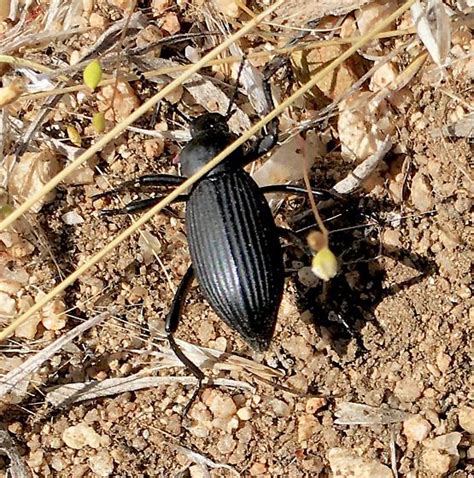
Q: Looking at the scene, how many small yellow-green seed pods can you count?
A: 4